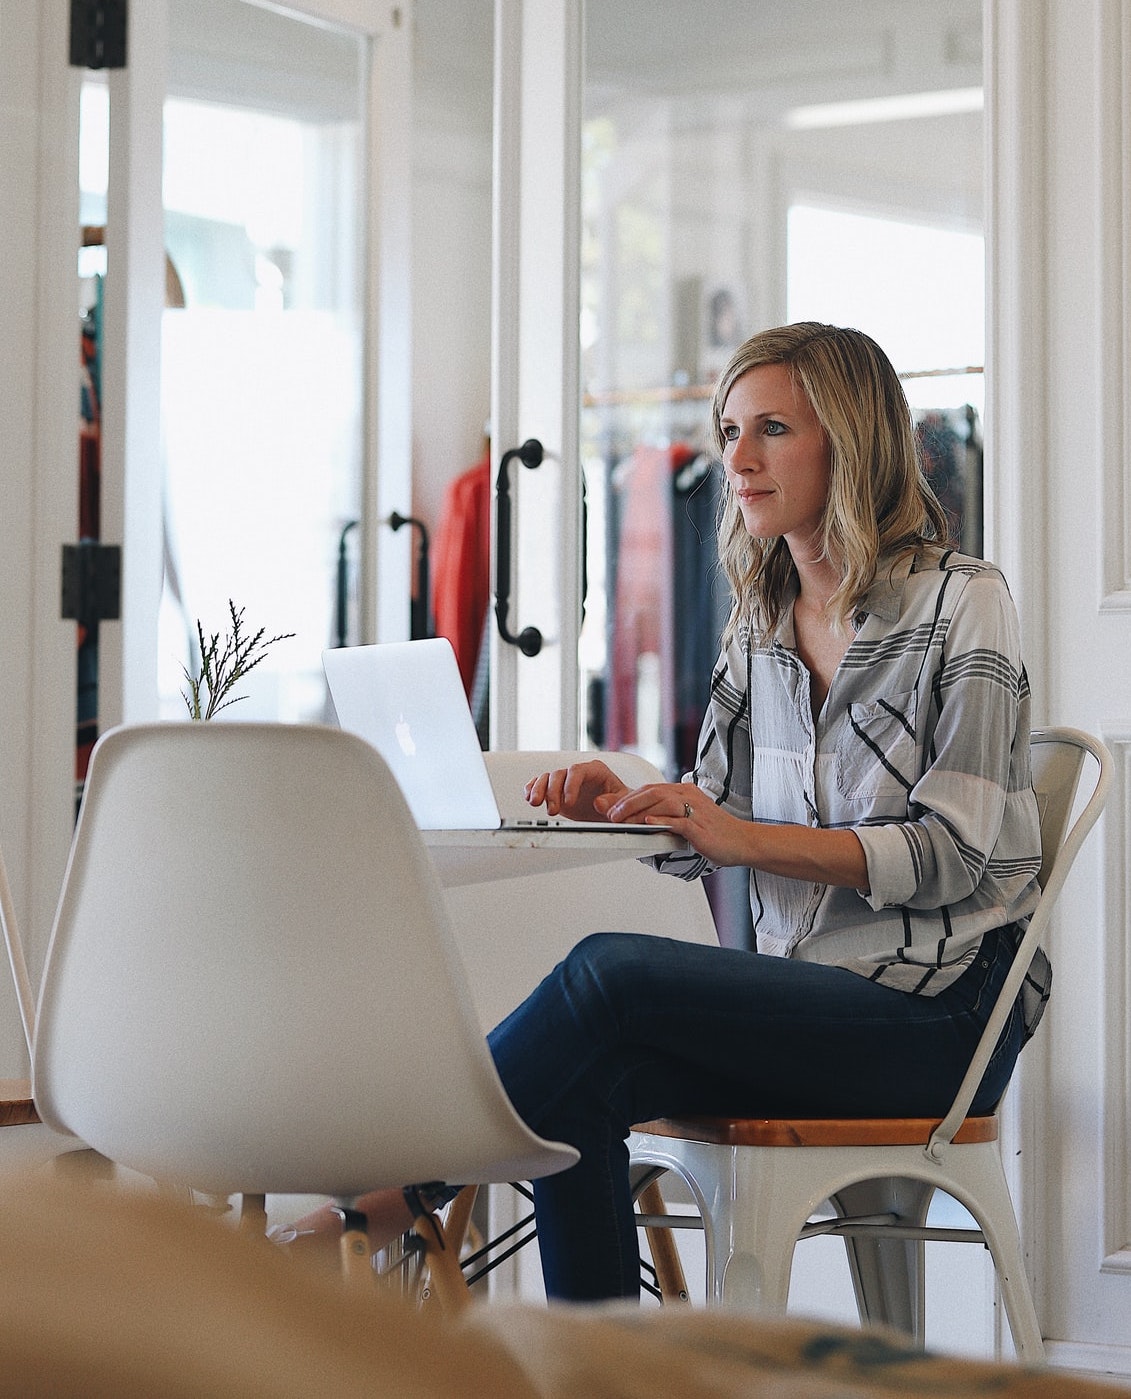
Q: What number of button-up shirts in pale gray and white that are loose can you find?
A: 1